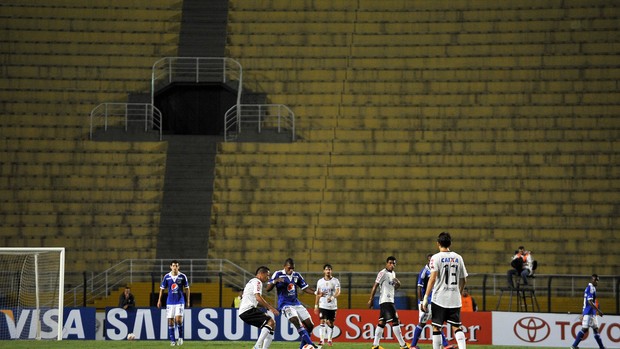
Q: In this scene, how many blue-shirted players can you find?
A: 4